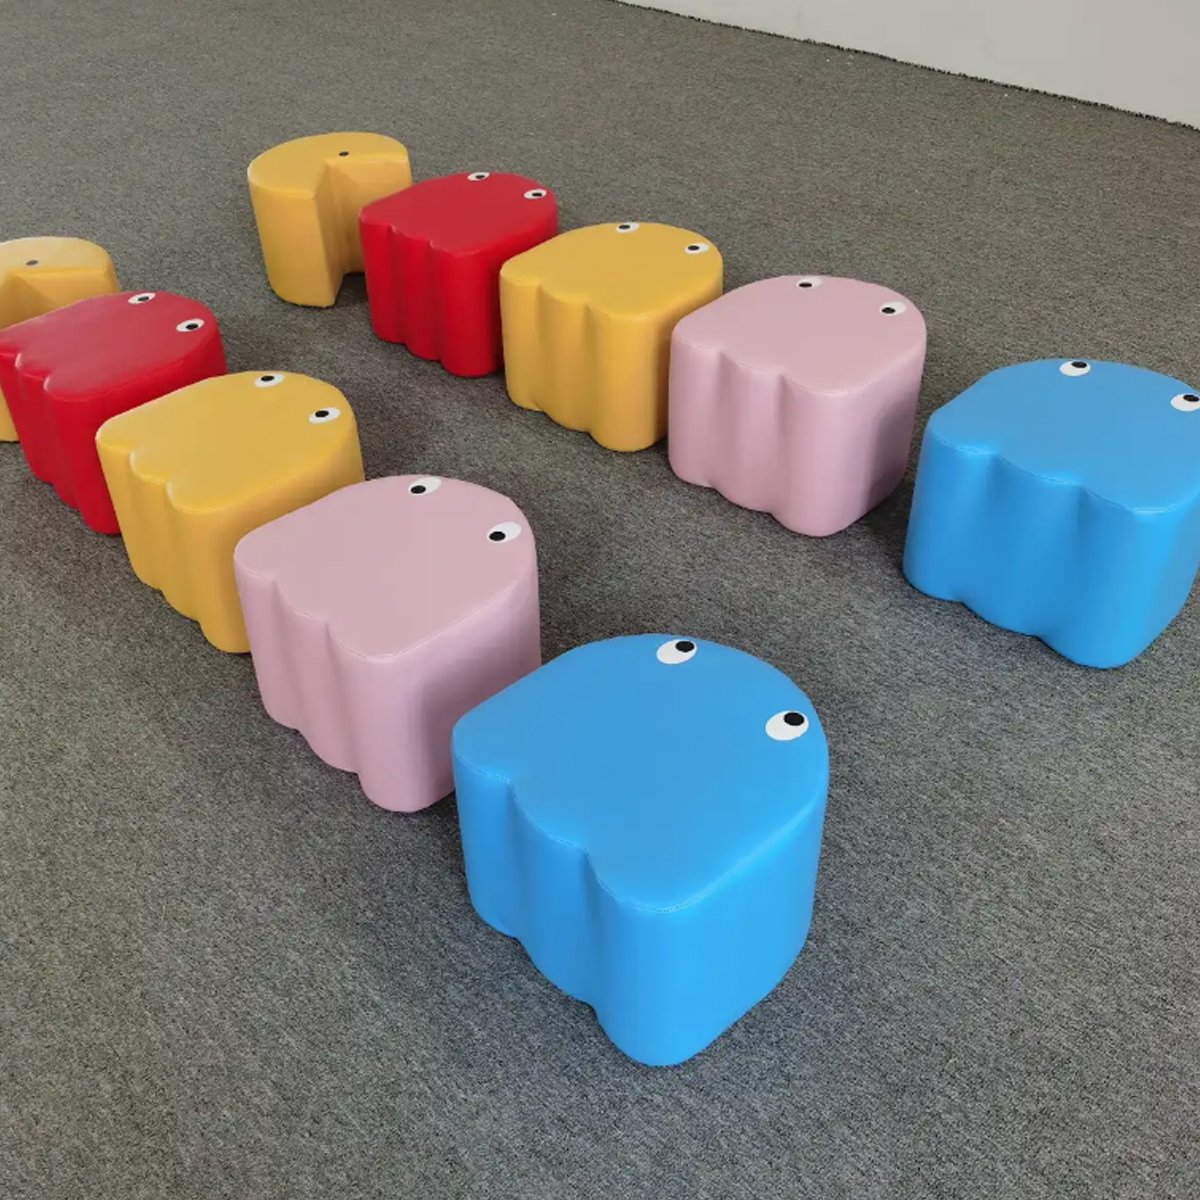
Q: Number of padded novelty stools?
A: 10